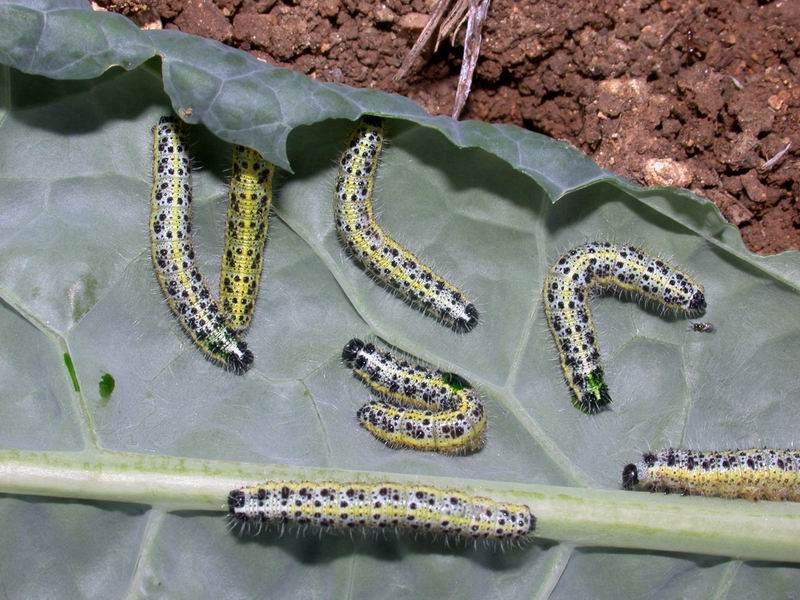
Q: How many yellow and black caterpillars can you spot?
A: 7